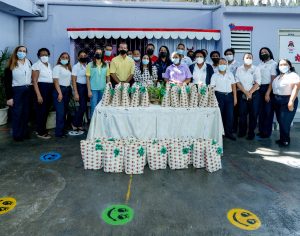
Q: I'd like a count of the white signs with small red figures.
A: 1